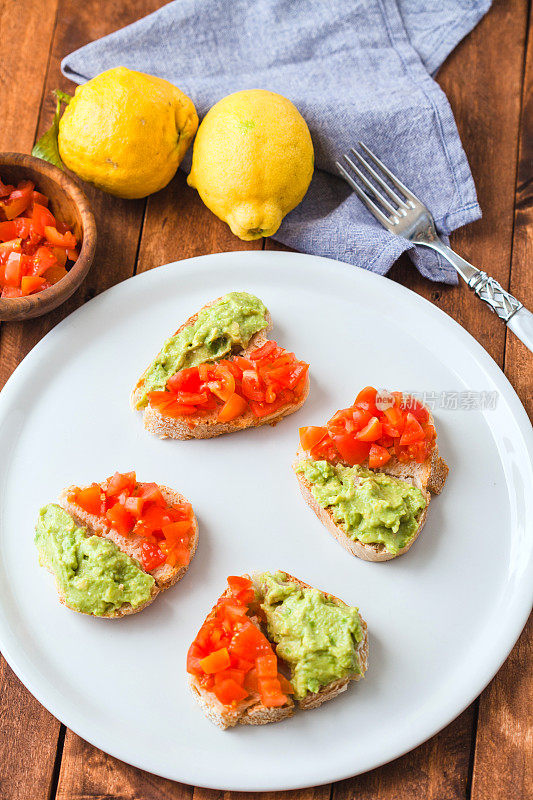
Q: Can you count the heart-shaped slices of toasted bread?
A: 4